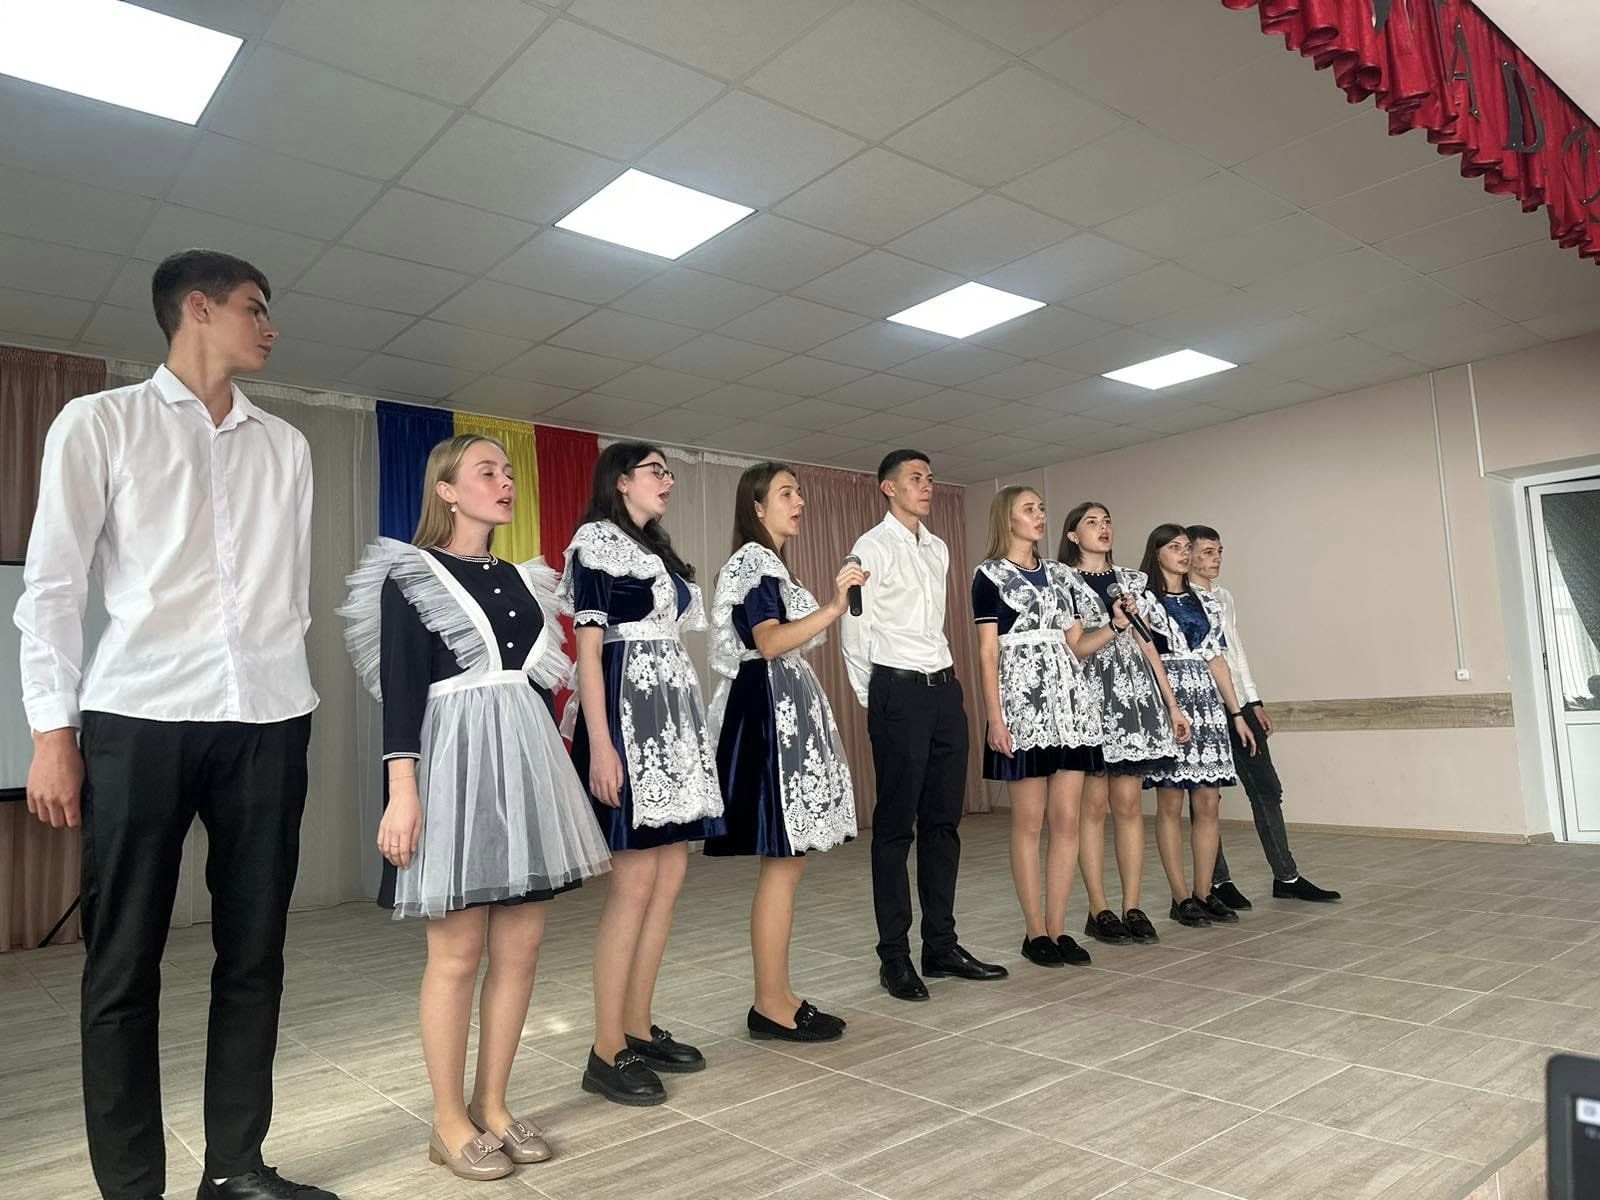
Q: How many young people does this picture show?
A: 9